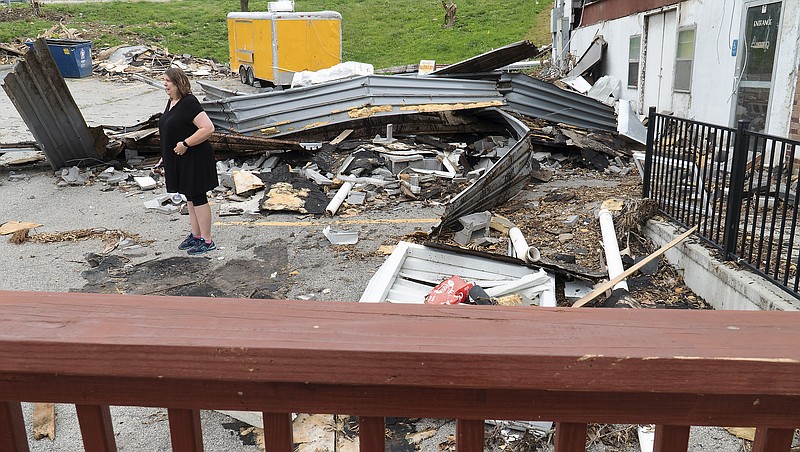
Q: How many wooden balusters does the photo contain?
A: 9